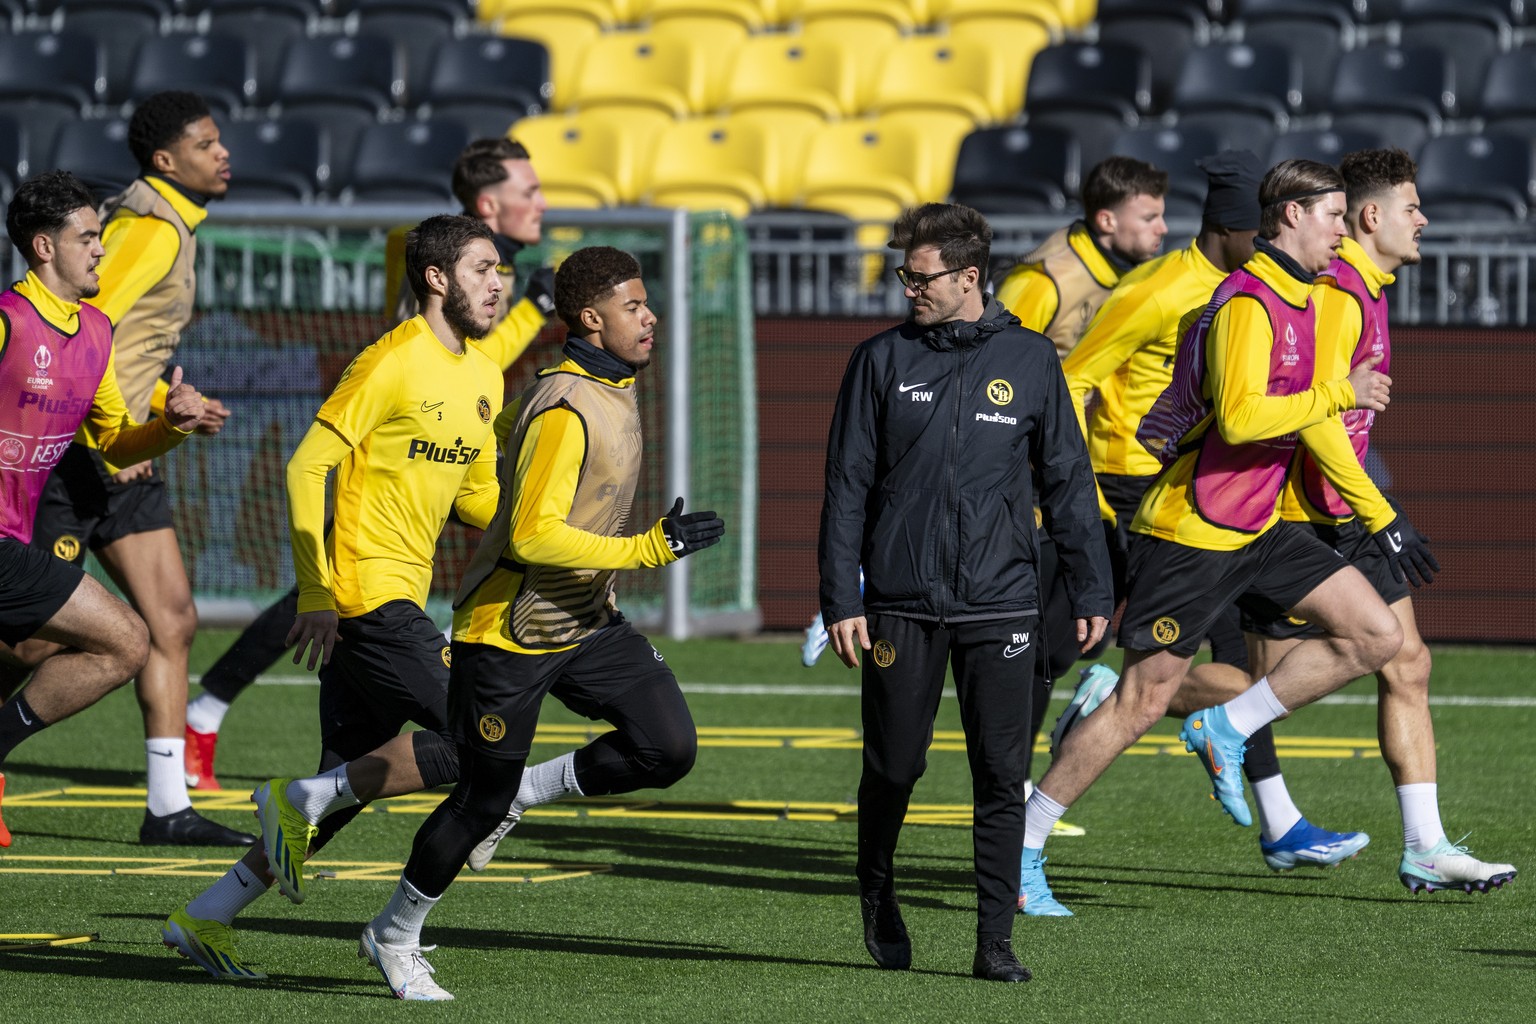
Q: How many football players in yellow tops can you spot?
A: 9